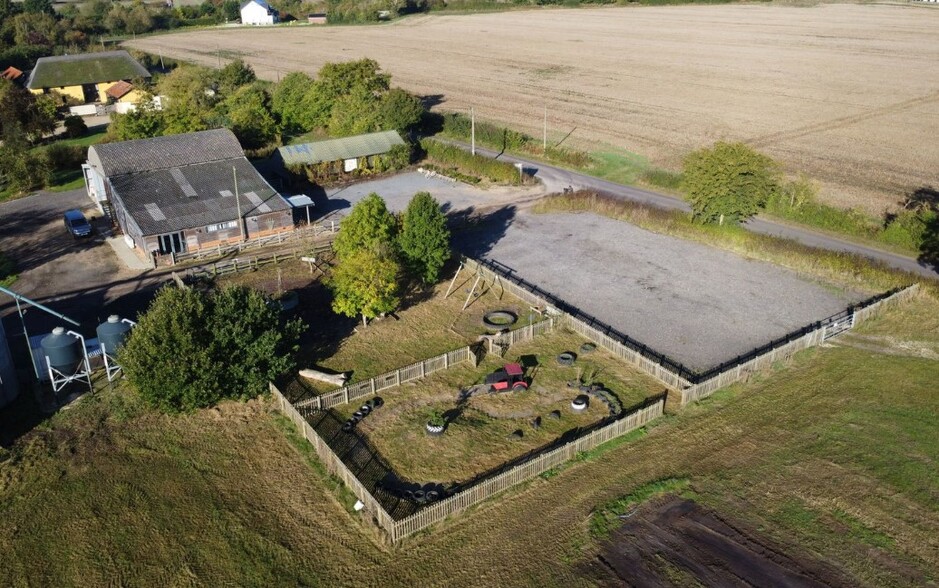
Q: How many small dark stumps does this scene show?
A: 3